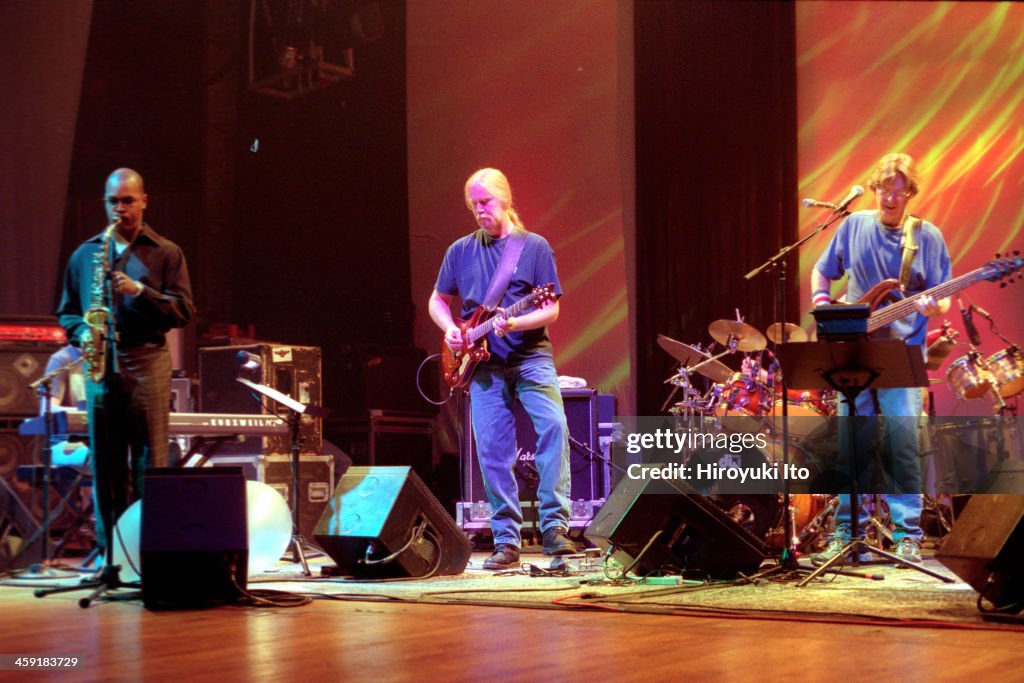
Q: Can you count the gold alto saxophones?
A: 1